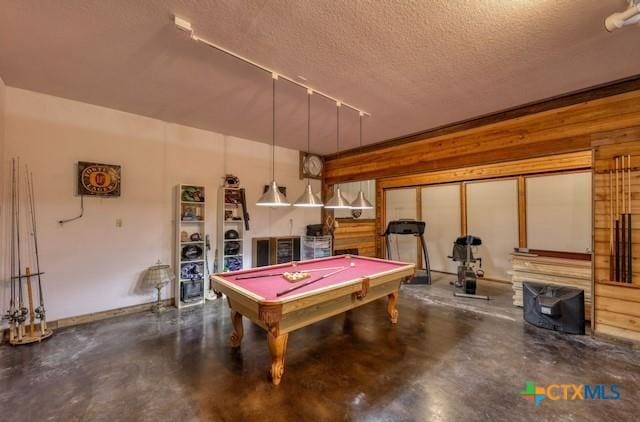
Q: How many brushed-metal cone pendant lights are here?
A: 4